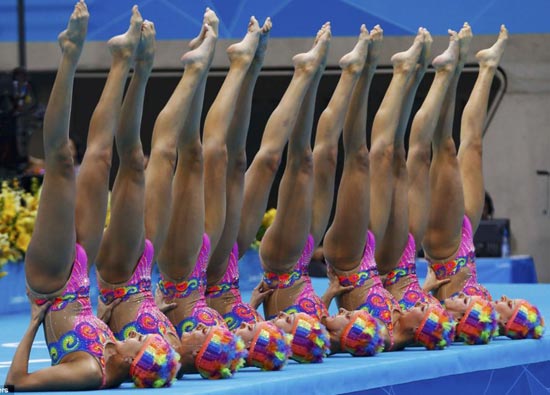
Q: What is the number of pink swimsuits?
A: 8